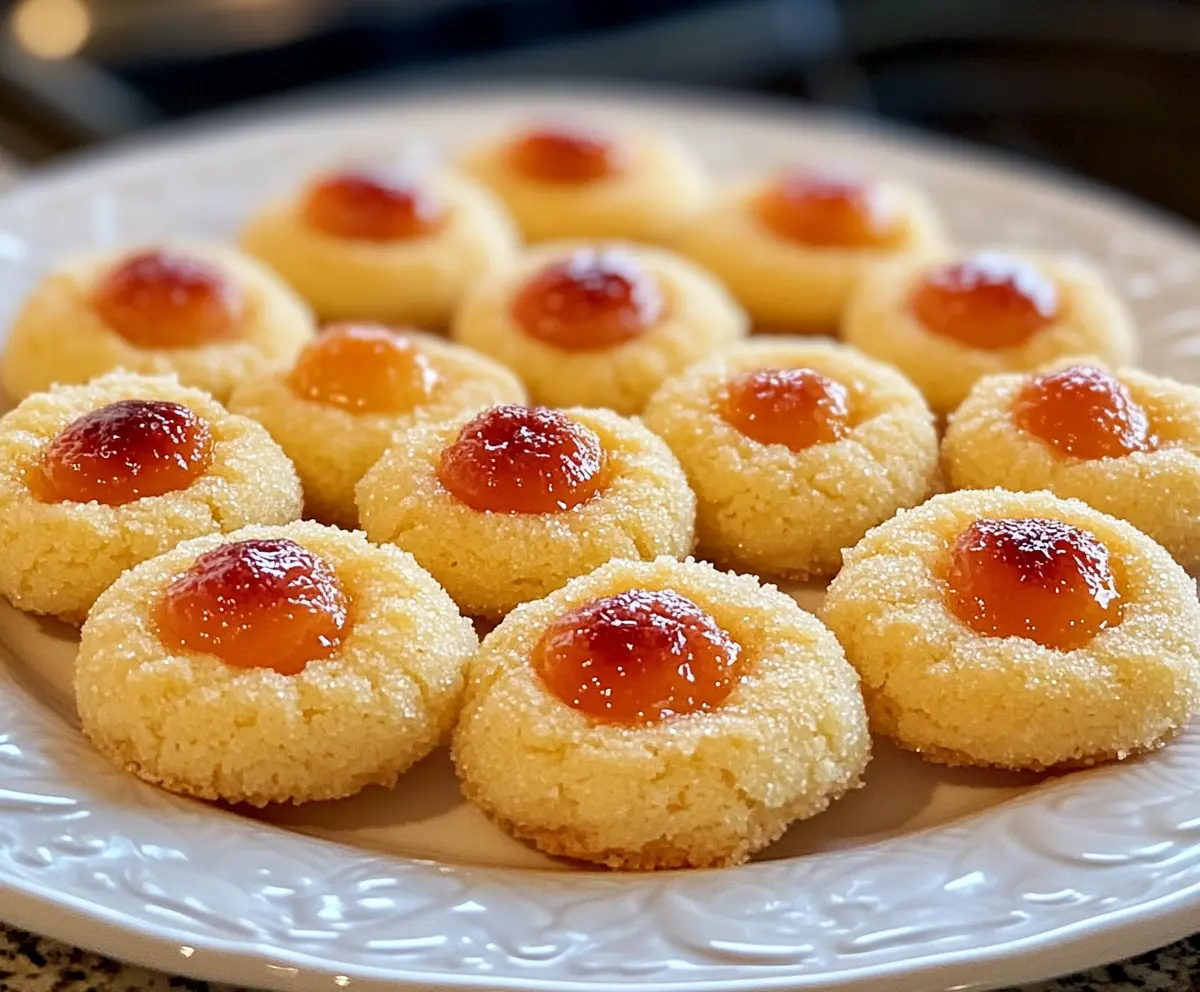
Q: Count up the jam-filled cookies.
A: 14